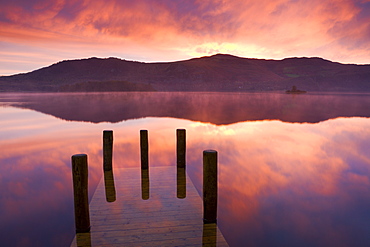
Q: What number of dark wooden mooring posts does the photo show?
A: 5